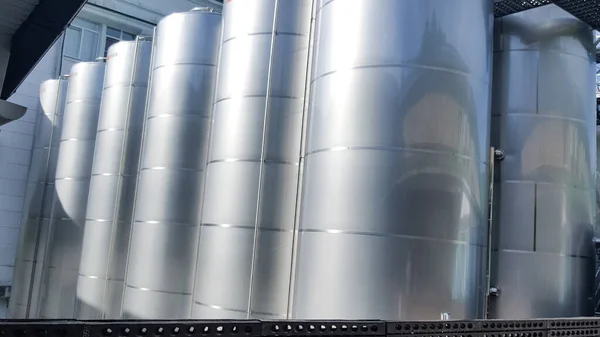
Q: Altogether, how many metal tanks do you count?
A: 7